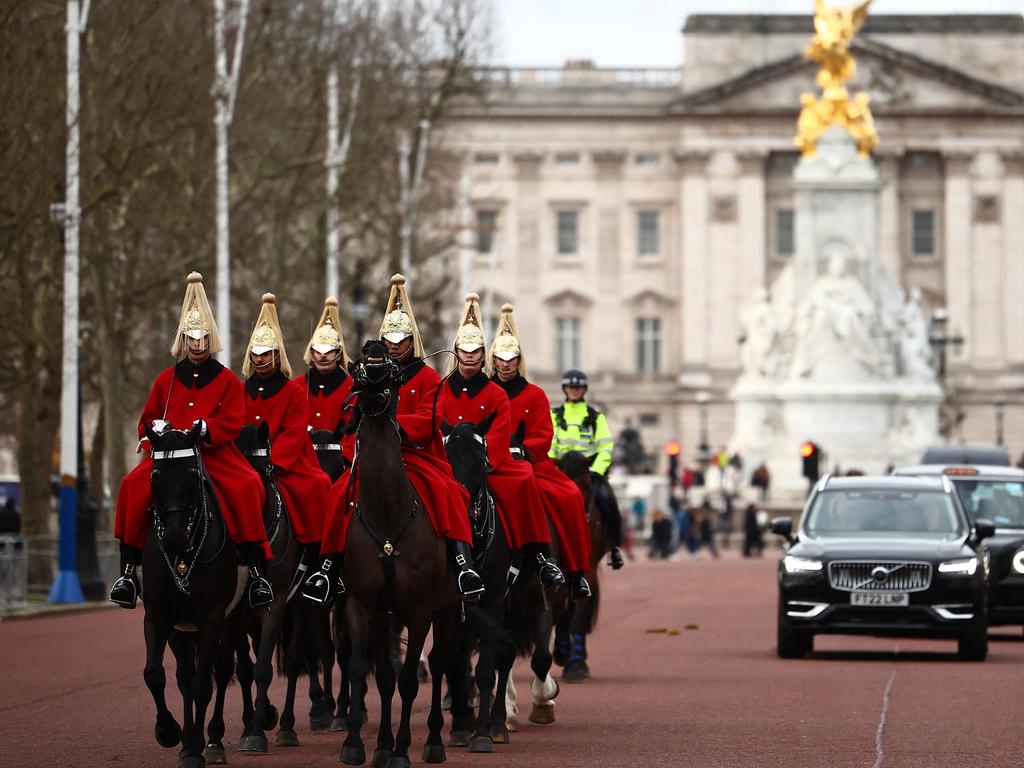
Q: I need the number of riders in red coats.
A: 6